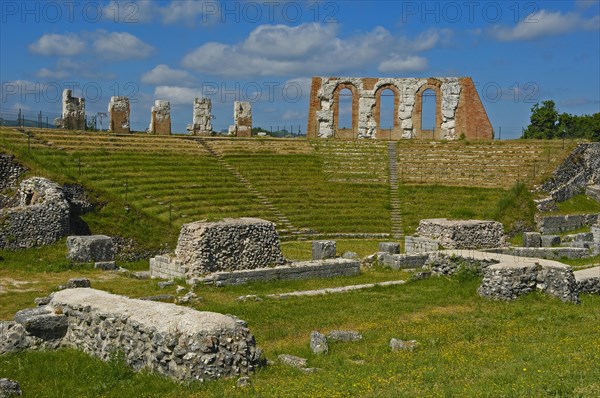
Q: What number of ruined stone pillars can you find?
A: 5